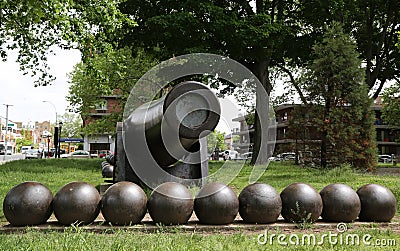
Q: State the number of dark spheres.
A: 9